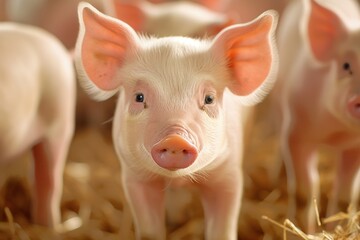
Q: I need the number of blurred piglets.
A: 3